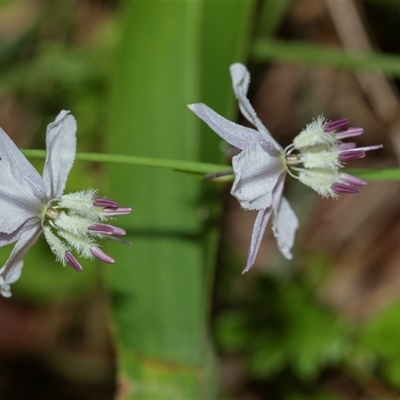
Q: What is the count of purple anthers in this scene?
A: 12